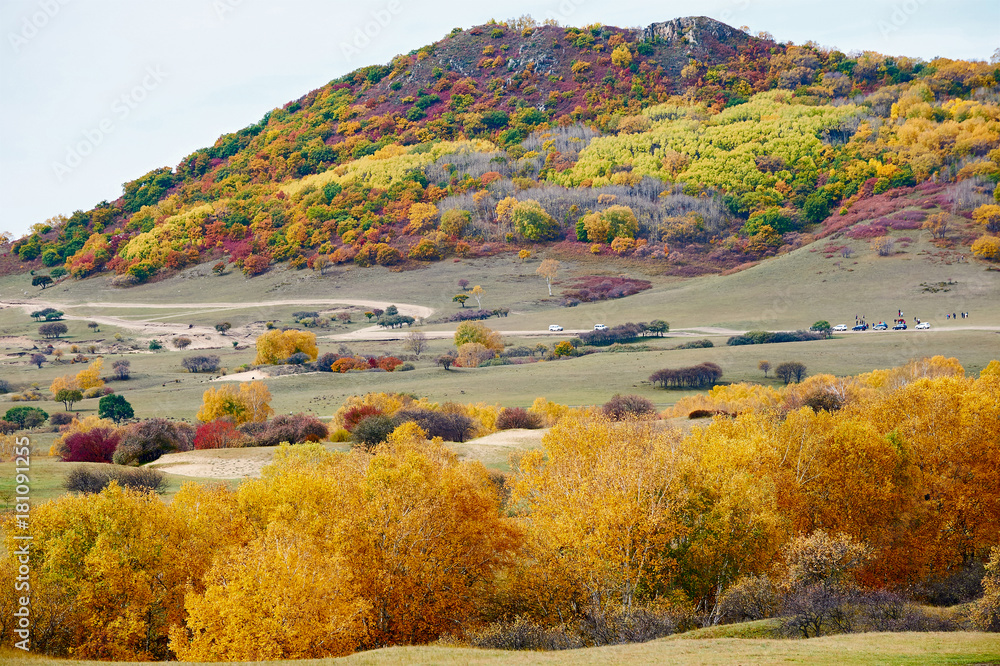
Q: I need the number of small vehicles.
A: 7